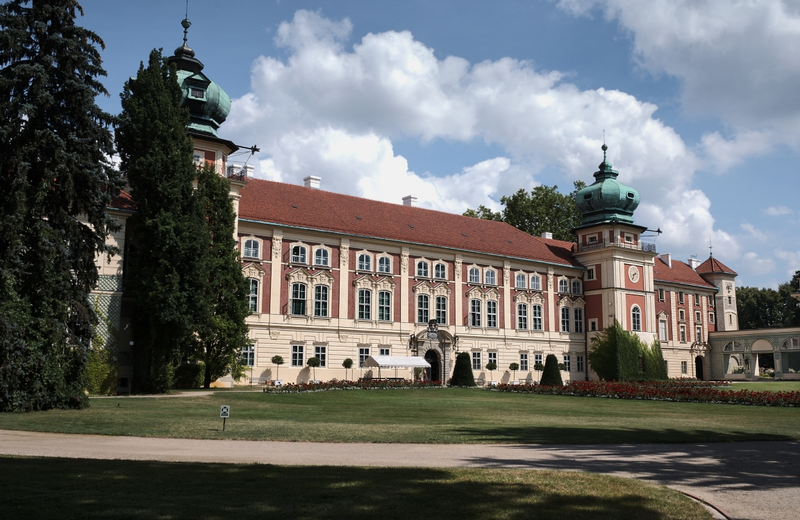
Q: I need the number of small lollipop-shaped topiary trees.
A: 7